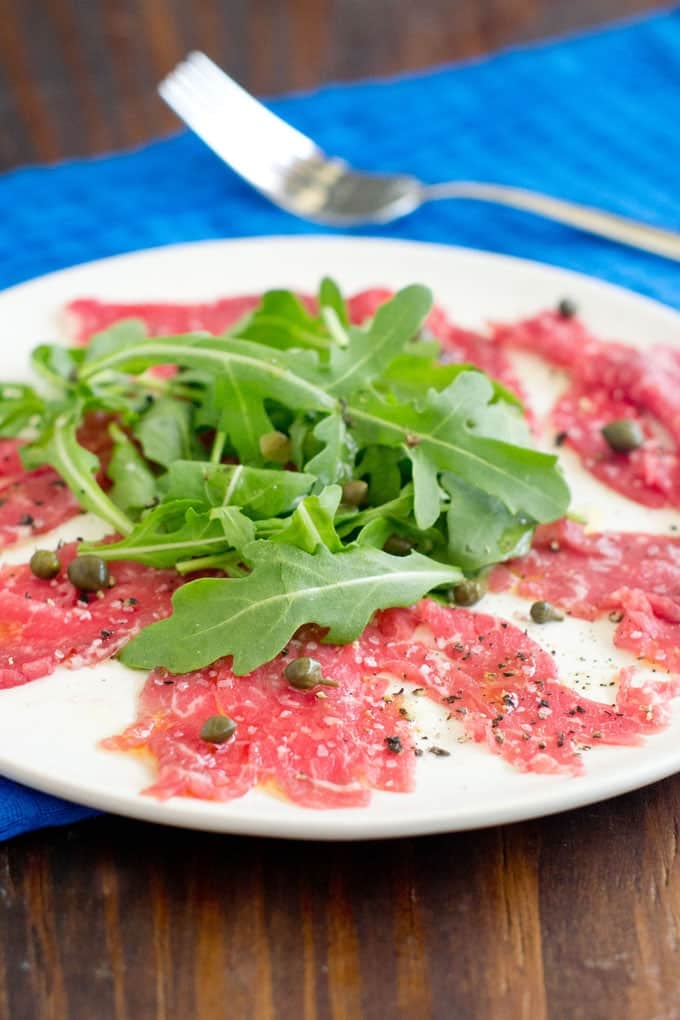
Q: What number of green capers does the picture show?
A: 11